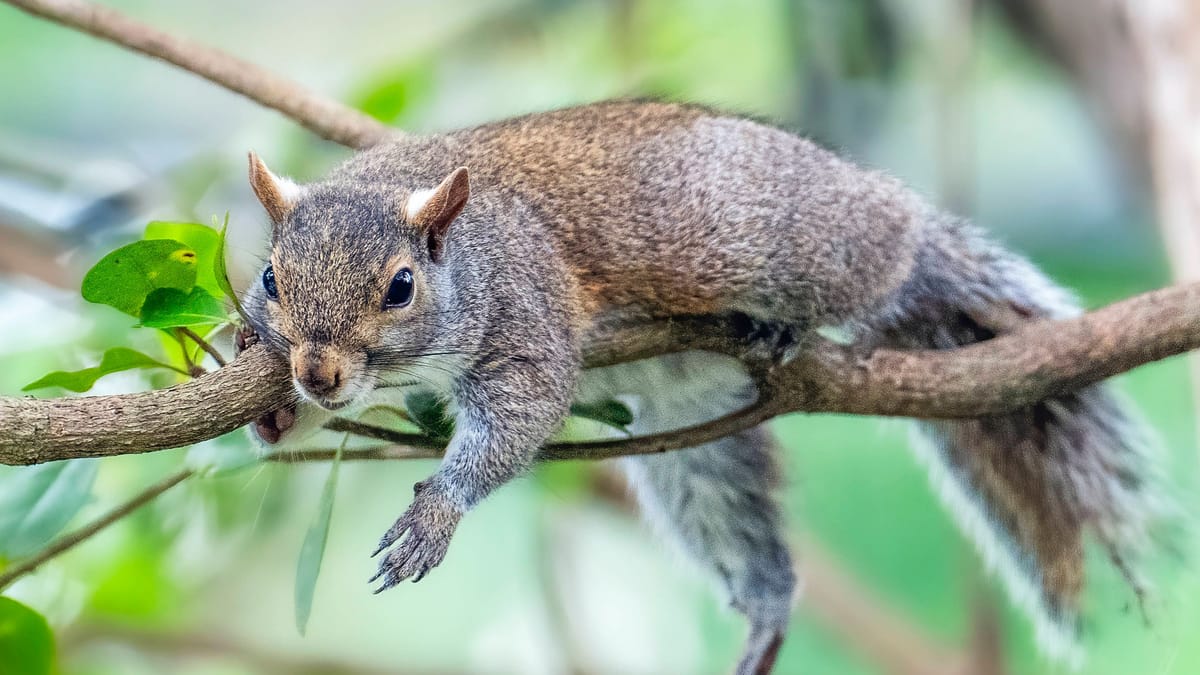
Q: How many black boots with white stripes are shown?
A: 0